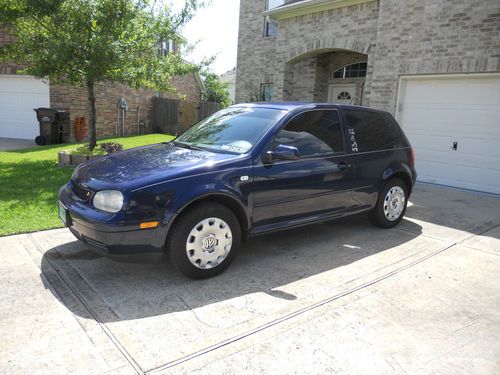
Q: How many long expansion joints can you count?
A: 2